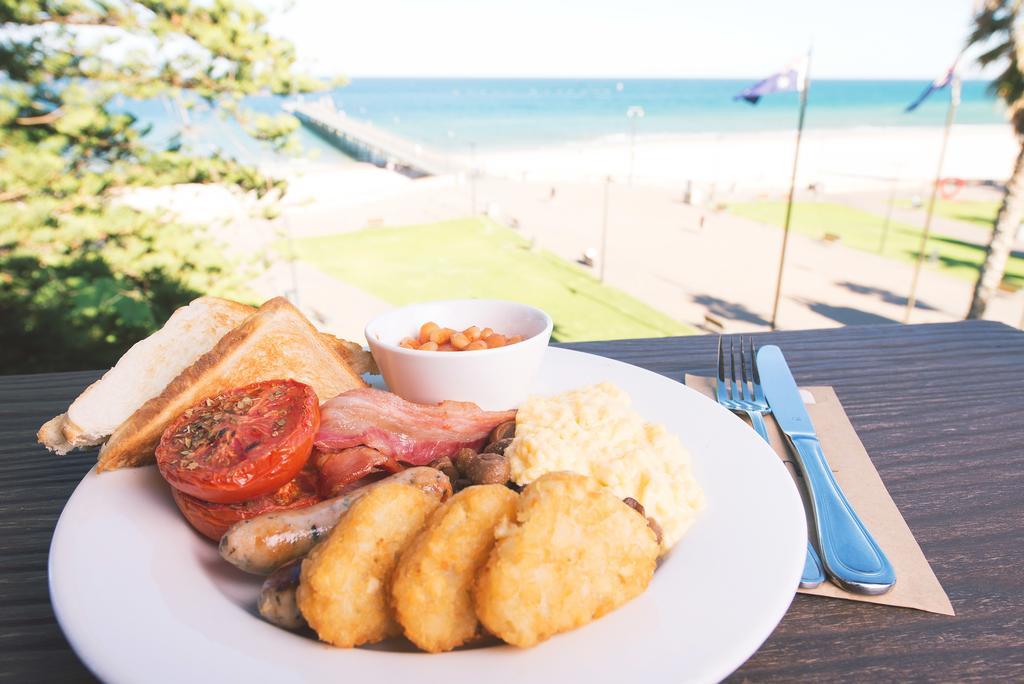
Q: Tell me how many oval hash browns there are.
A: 3